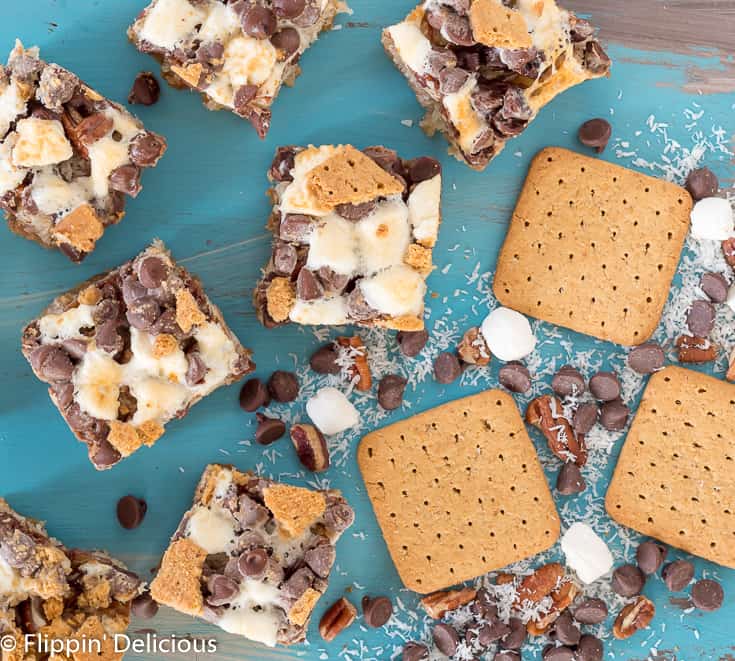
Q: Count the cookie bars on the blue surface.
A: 7